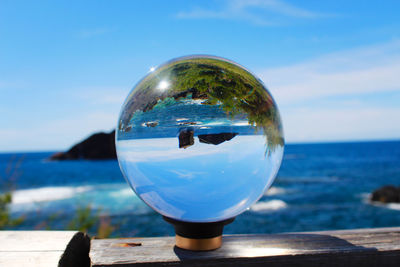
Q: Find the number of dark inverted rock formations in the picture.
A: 2